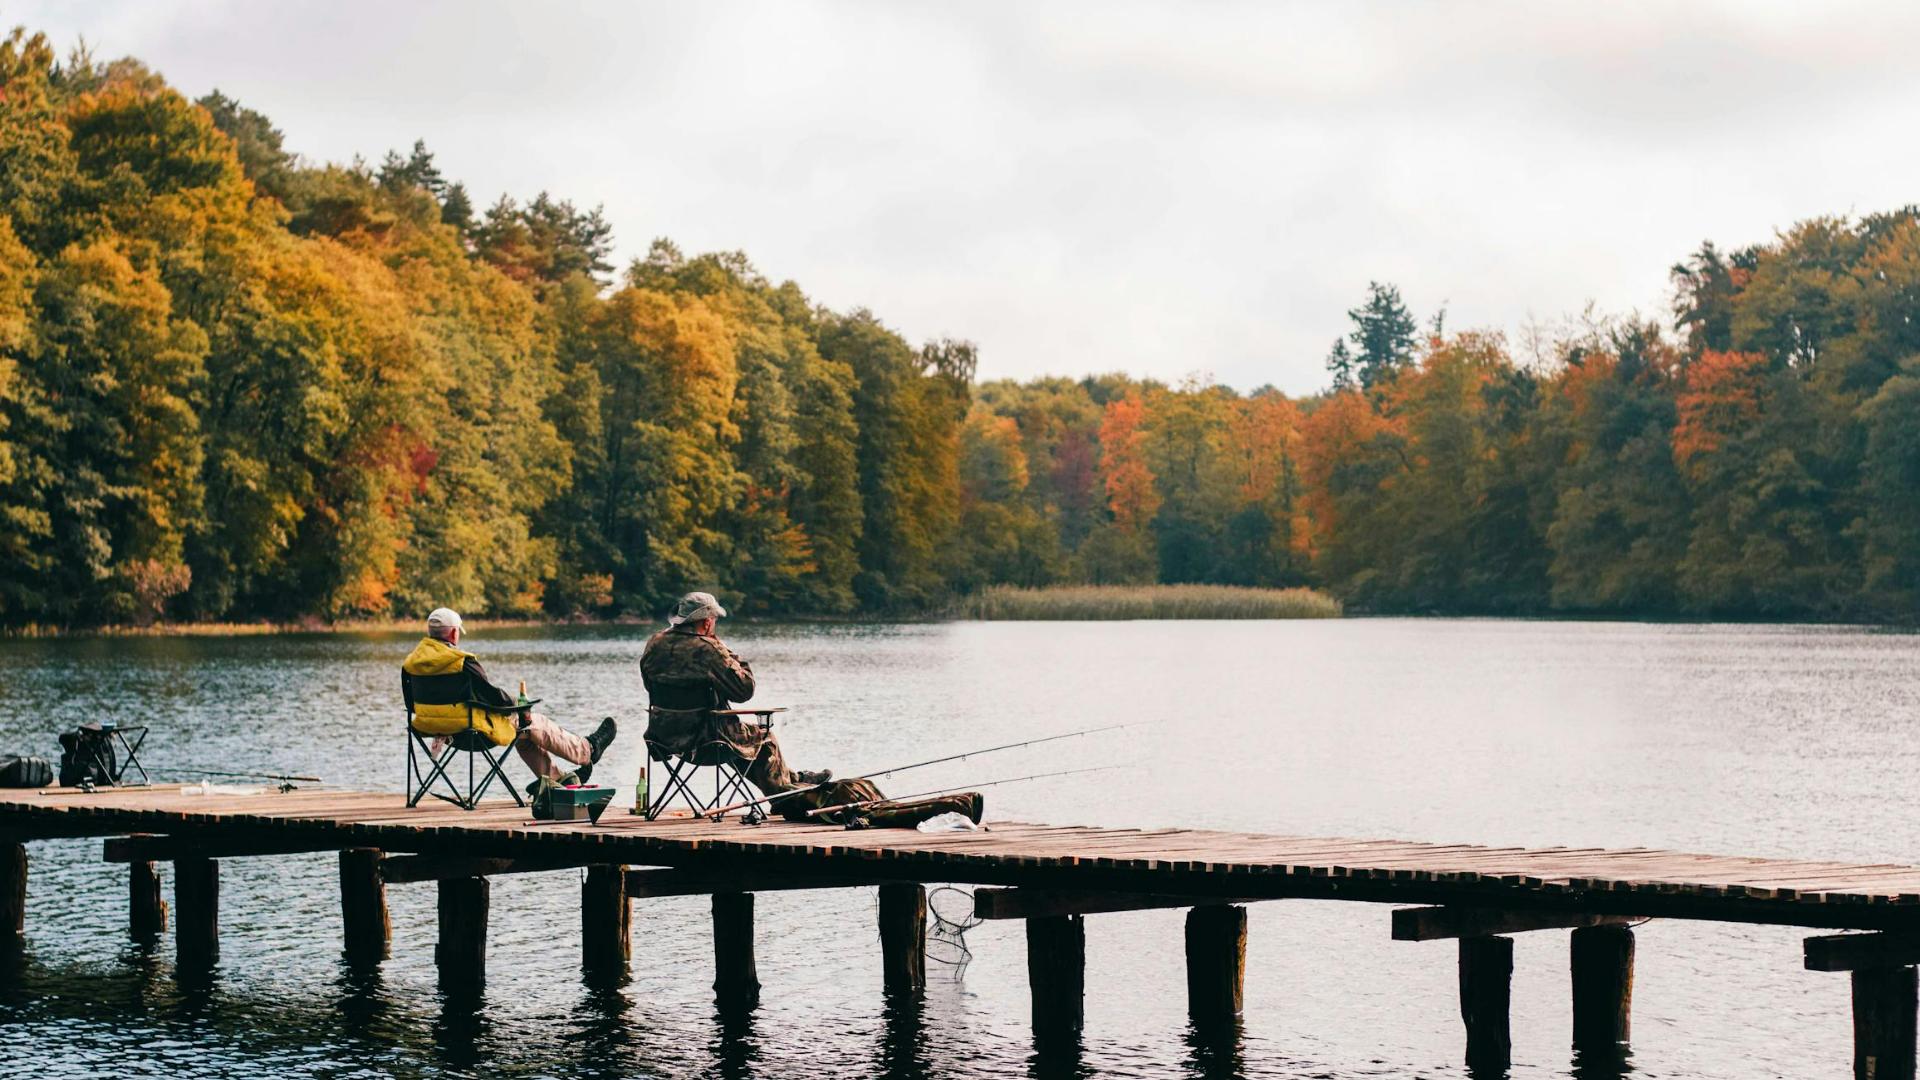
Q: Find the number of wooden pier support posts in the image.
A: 13